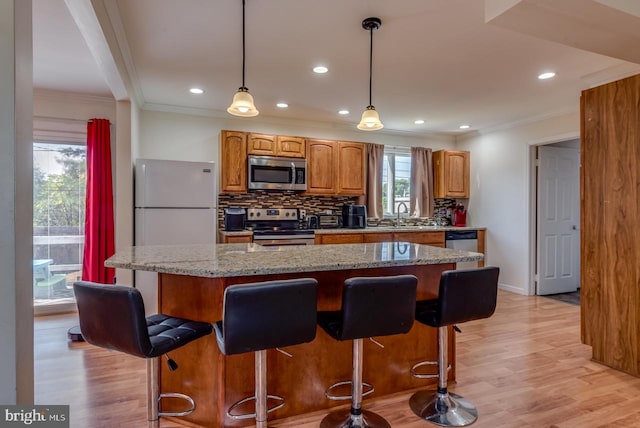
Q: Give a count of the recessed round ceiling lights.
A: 7